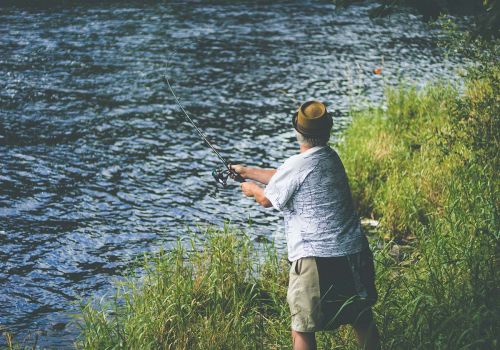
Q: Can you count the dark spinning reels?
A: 1